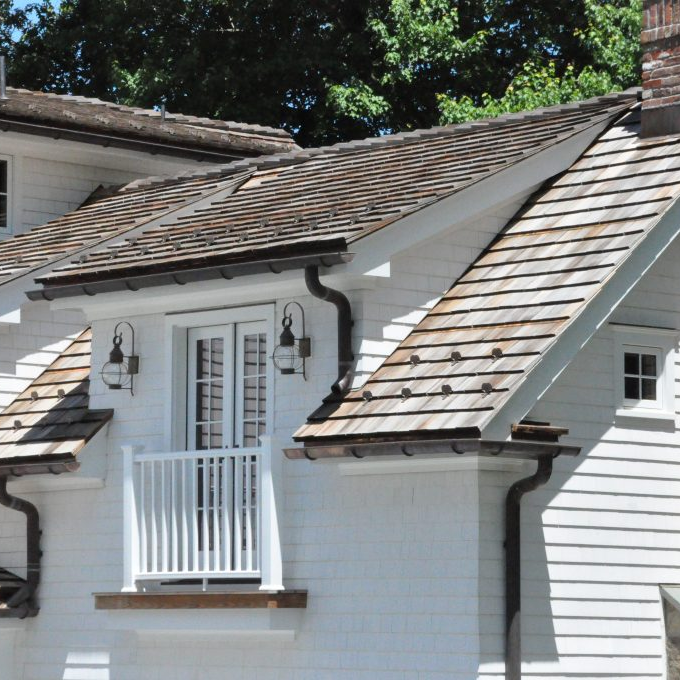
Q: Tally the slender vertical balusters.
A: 12